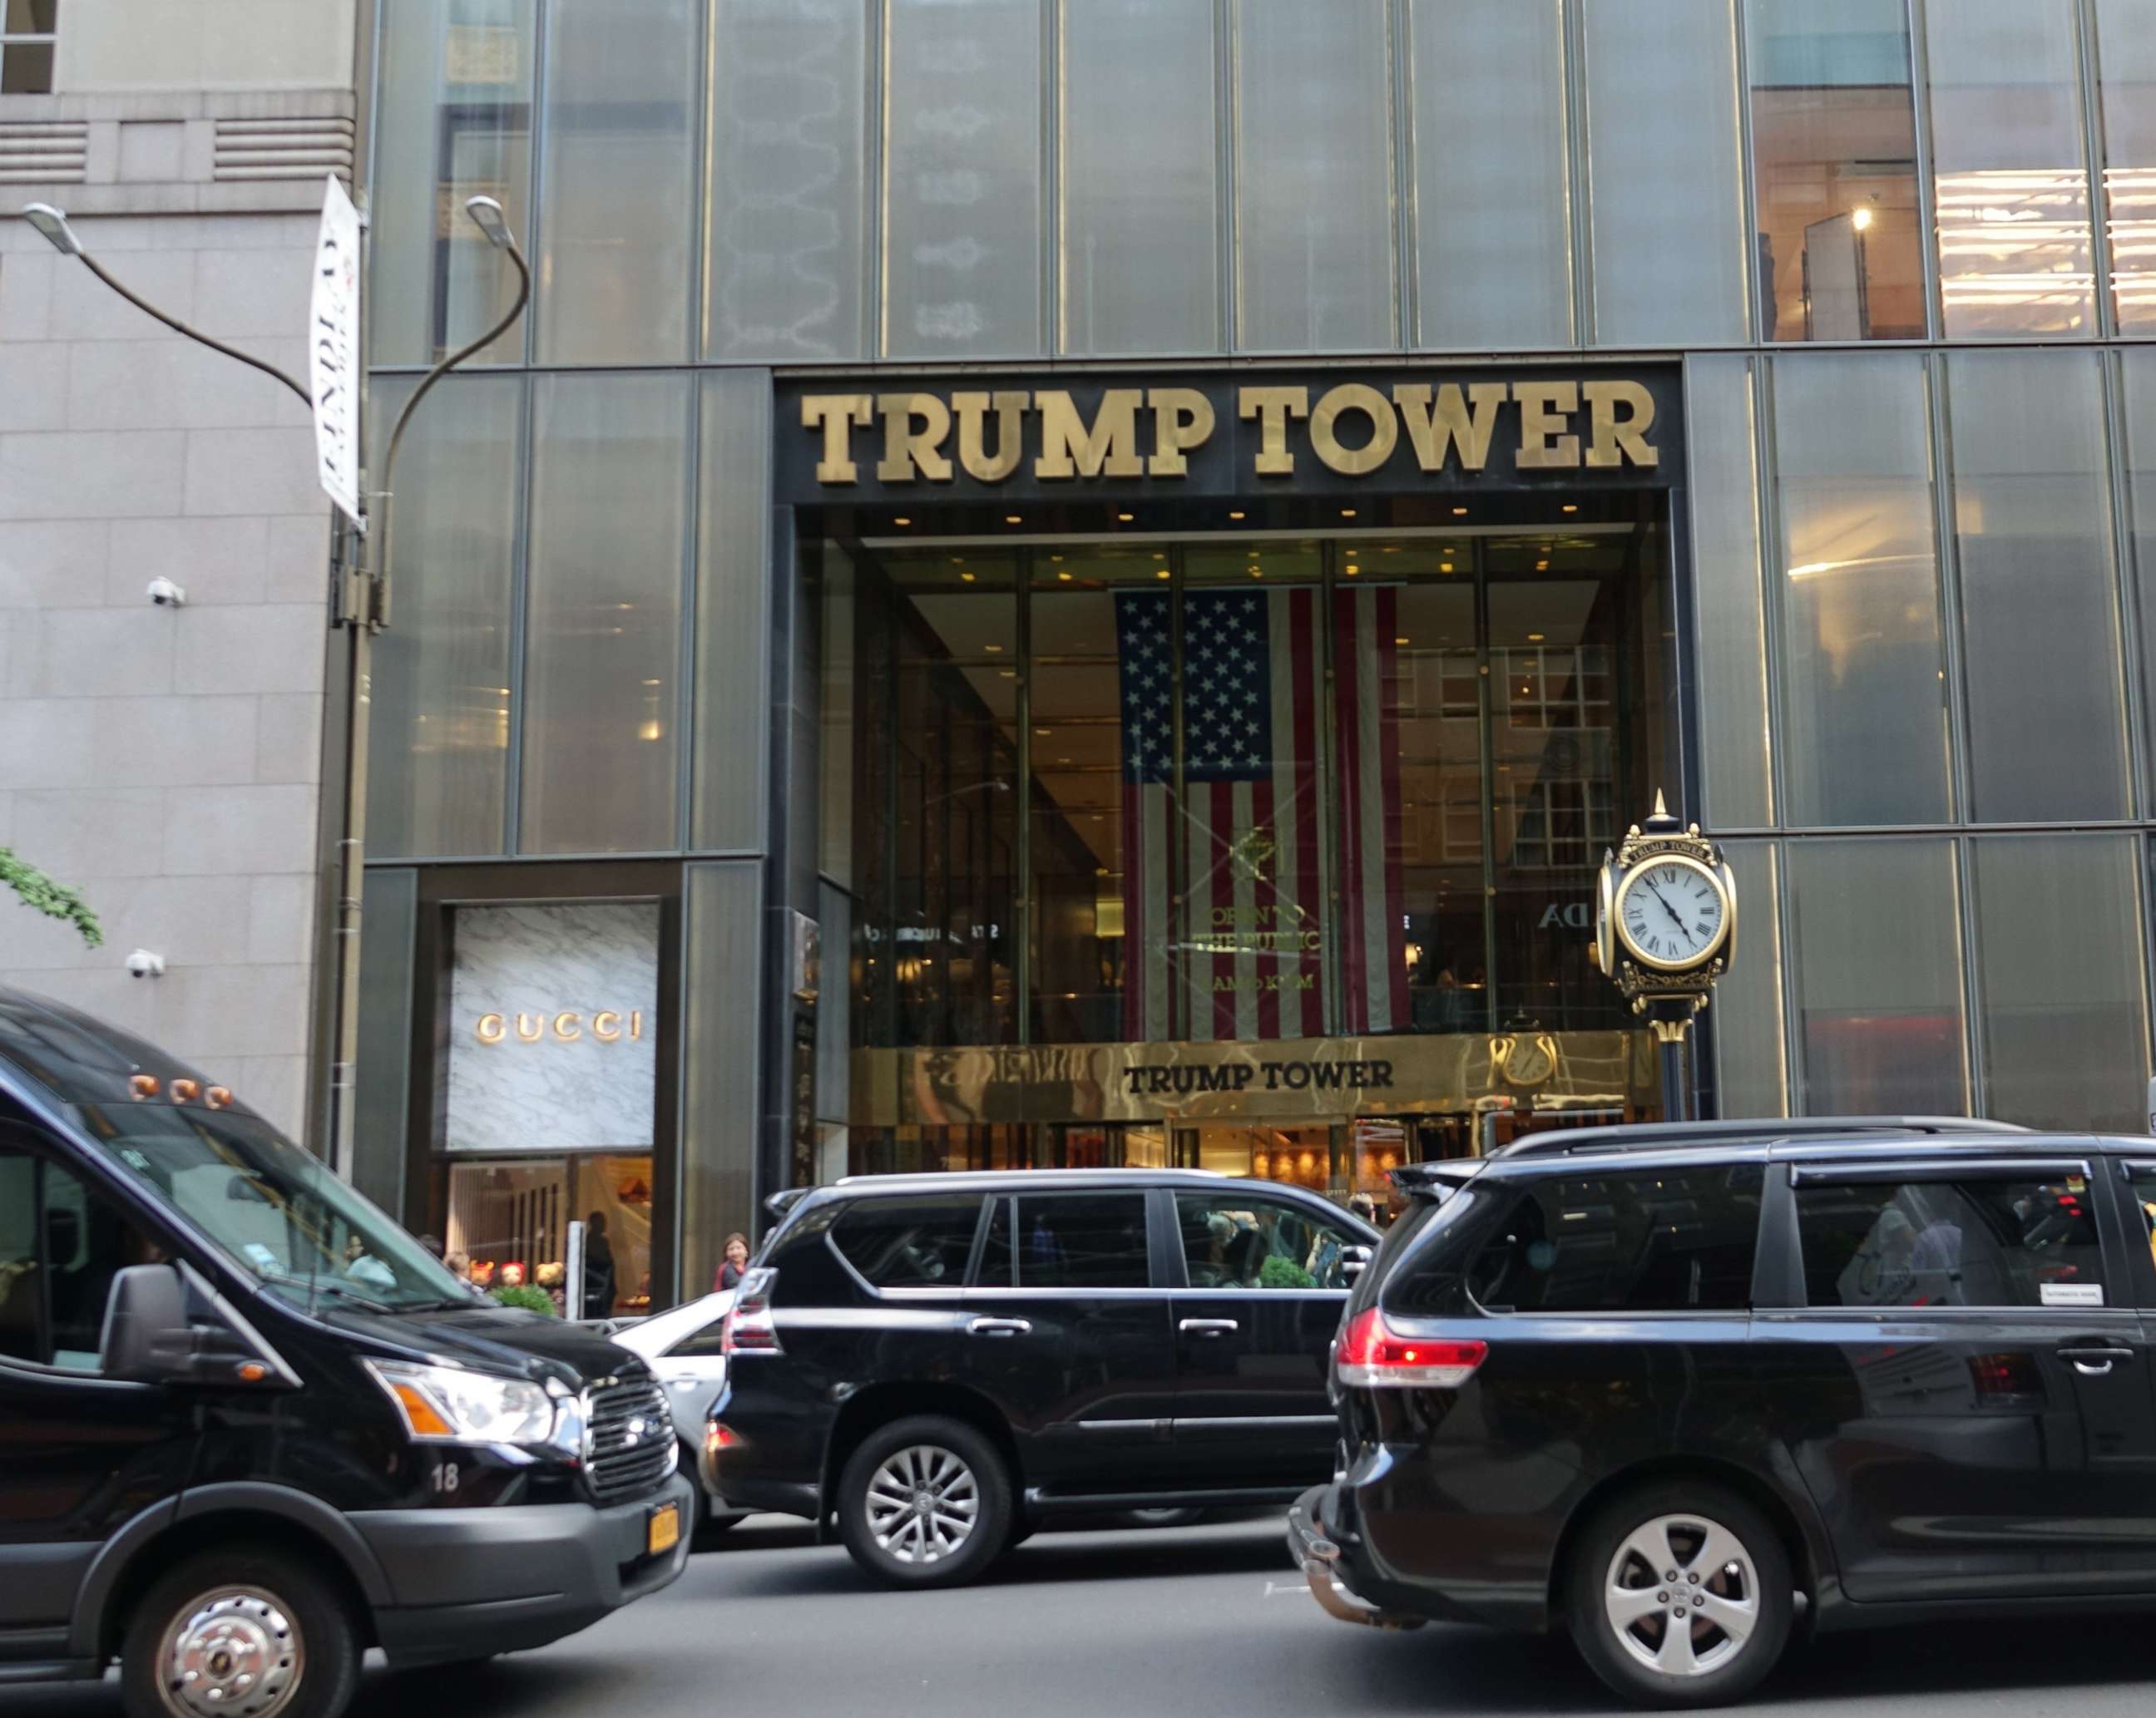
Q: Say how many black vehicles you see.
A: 3